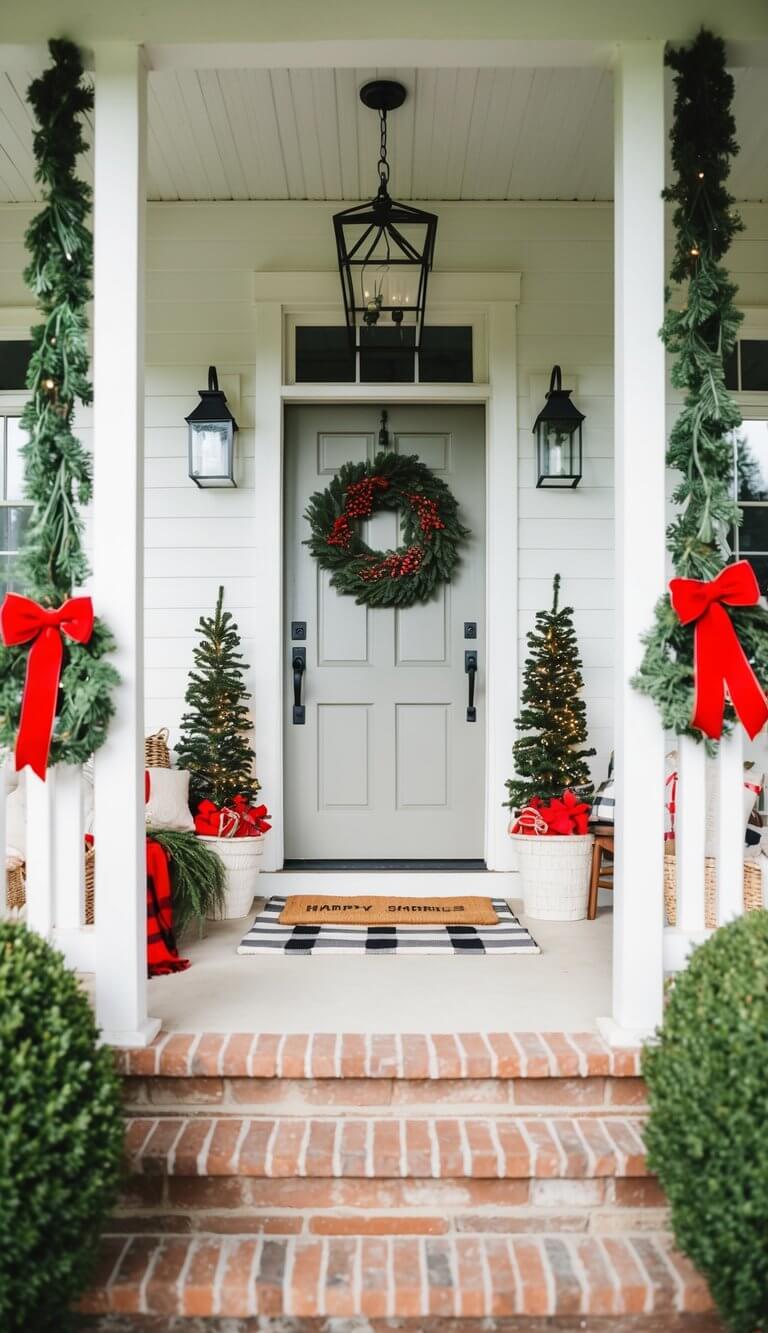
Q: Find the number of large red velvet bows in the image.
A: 2